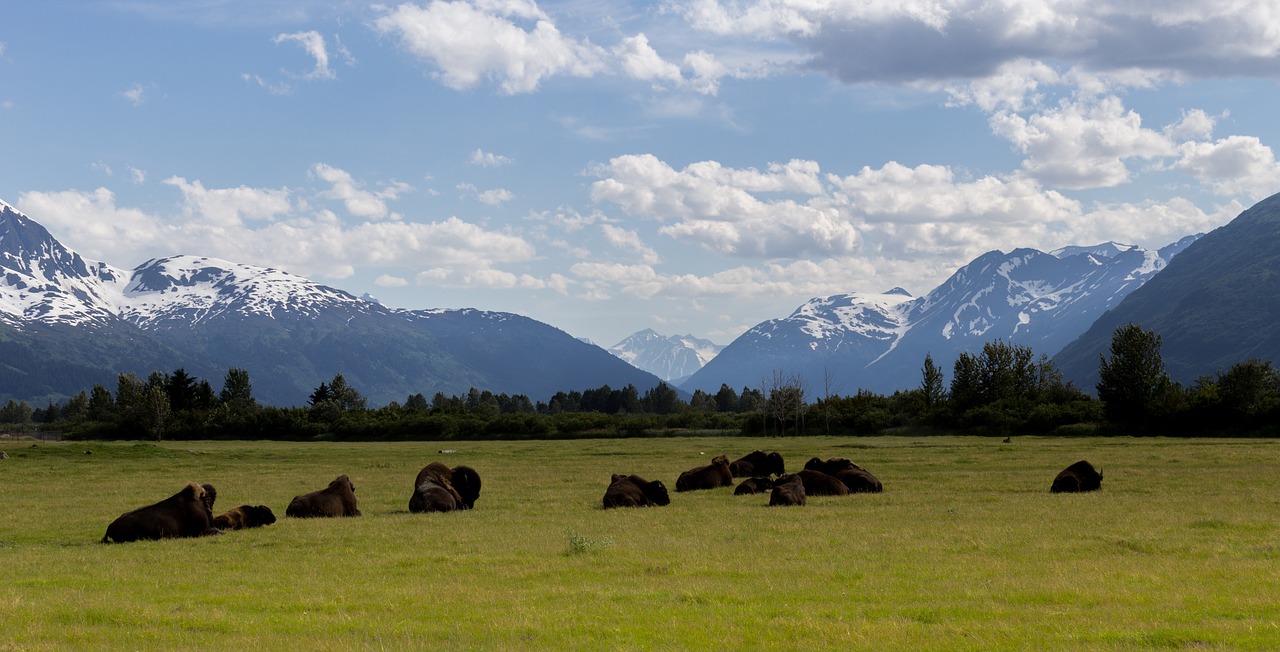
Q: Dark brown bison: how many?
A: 12